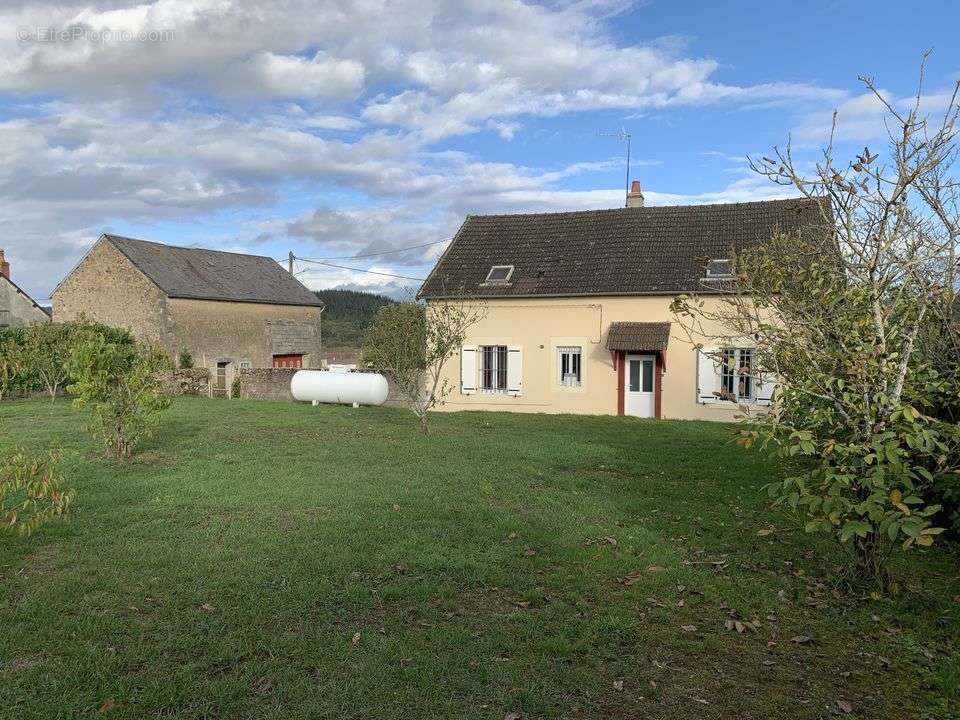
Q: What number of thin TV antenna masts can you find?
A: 1